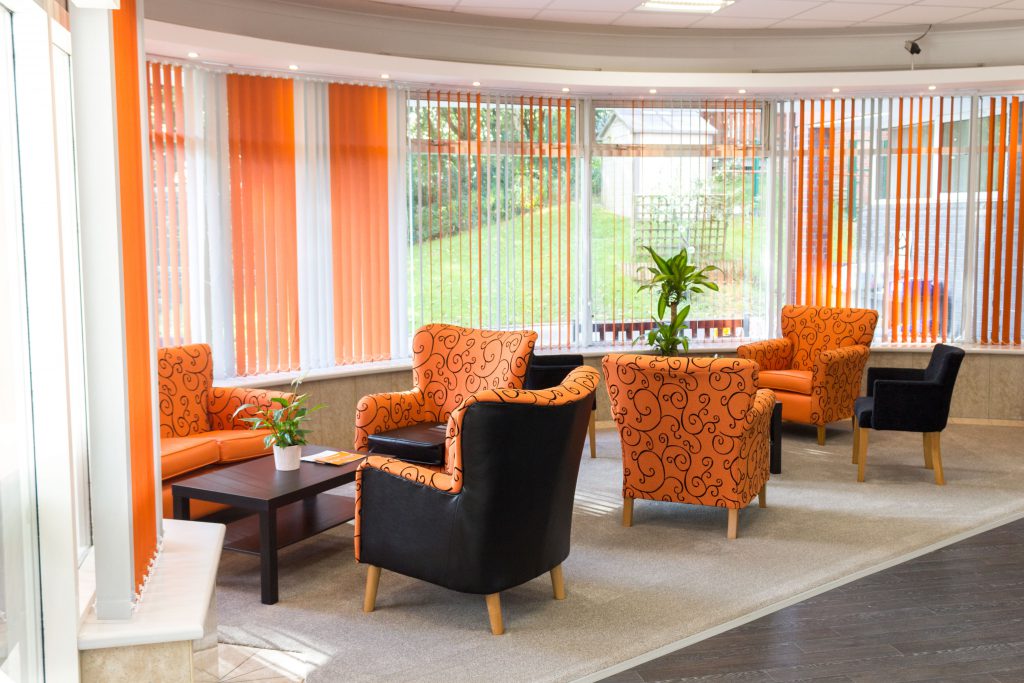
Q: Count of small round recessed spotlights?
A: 9